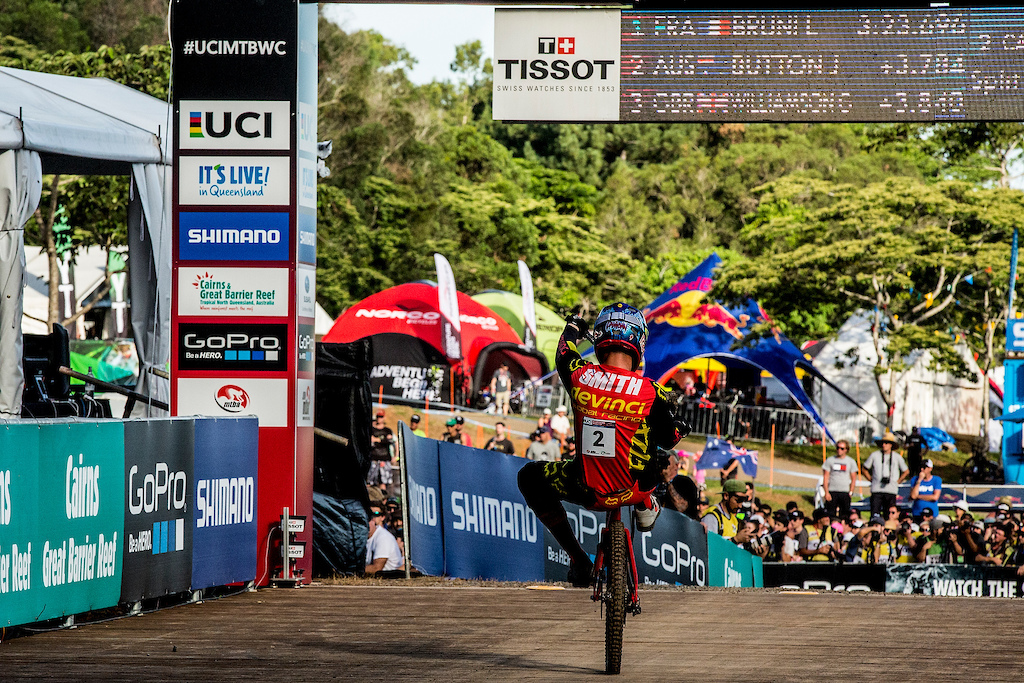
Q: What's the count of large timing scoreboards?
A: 1